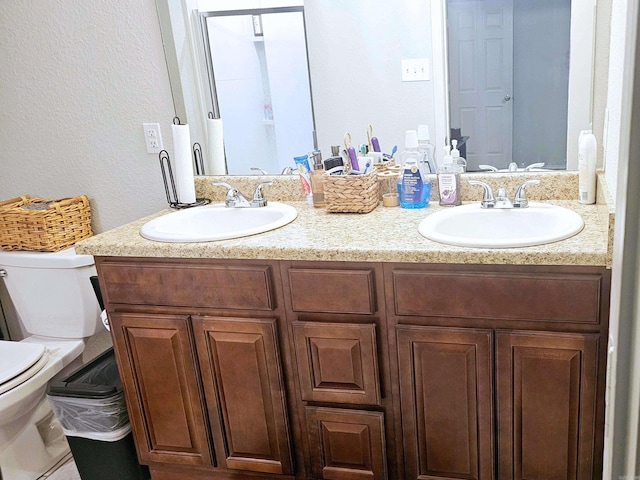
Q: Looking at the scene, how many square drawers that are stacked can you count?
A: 2